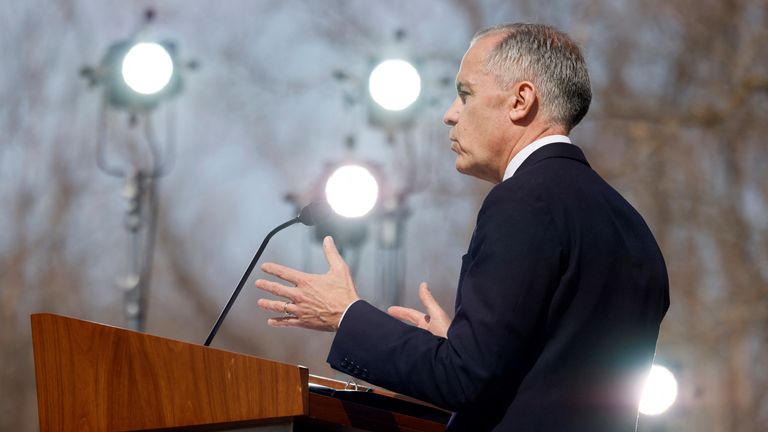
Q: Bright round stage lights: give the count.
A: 4